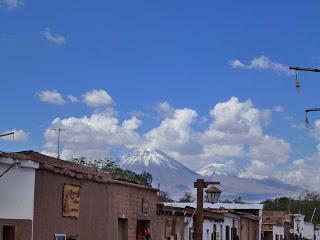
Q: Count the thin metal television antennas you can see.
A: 1